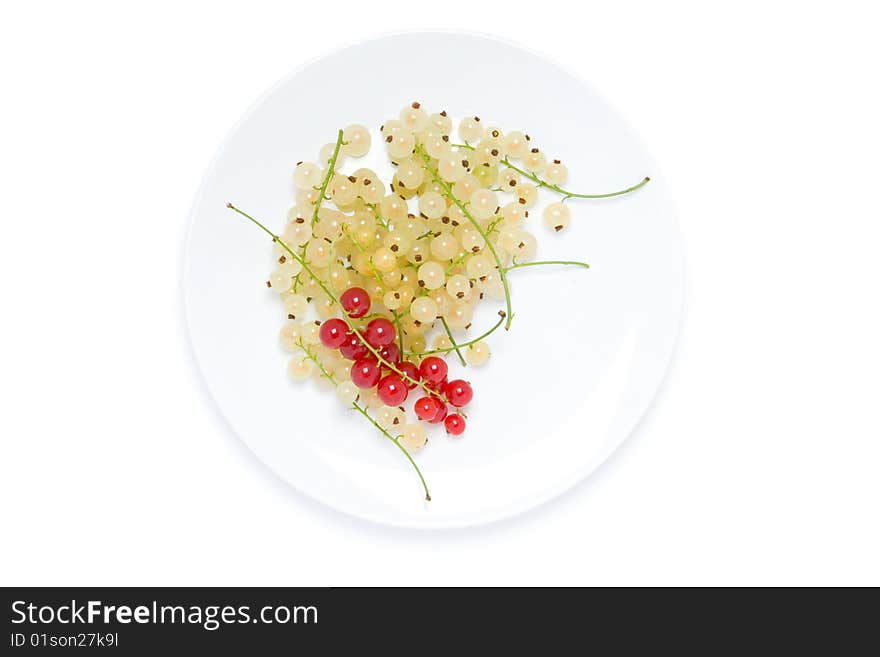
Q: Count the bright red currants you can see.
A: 14